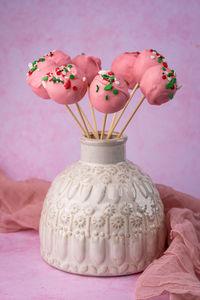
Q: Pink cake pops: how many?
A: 8